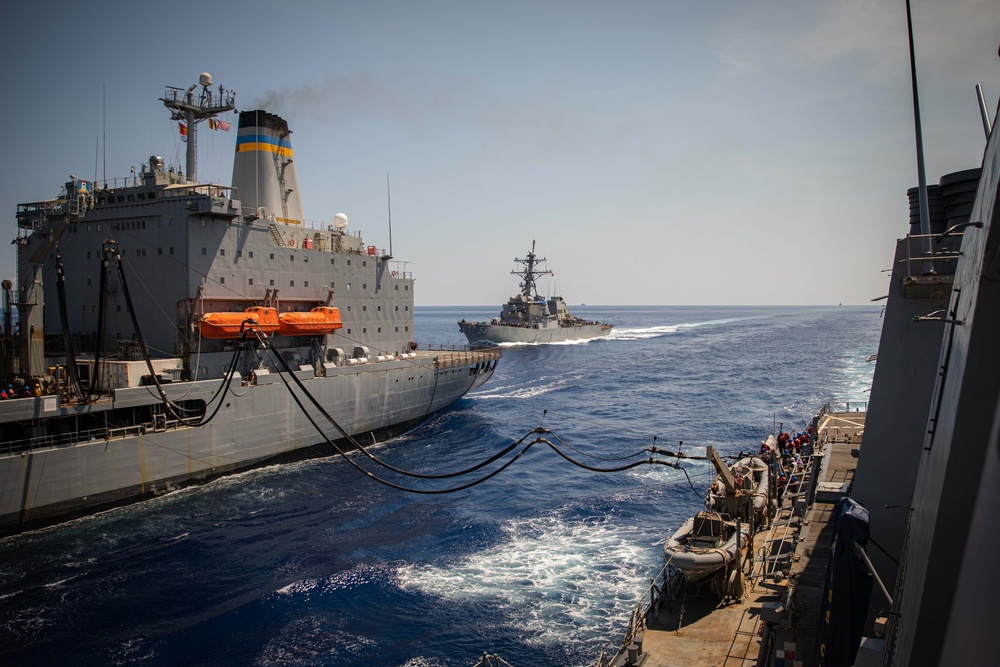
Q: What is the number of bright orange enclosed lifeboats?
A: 2